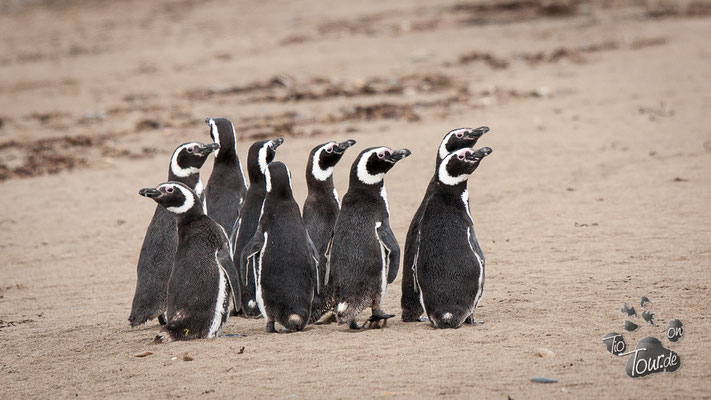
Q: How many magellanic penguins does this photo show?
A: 9